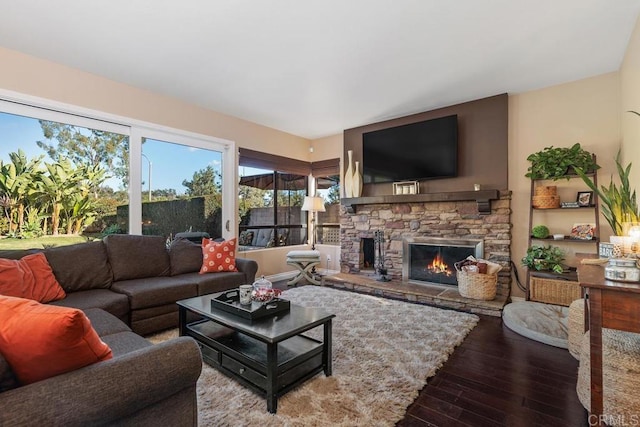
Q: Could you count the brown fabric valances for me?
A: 2